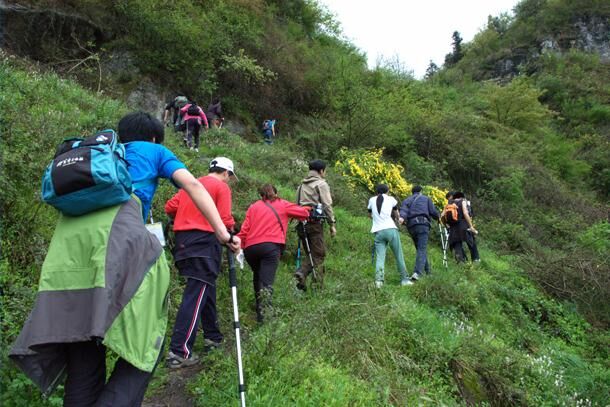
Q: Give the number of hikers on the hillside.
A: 12